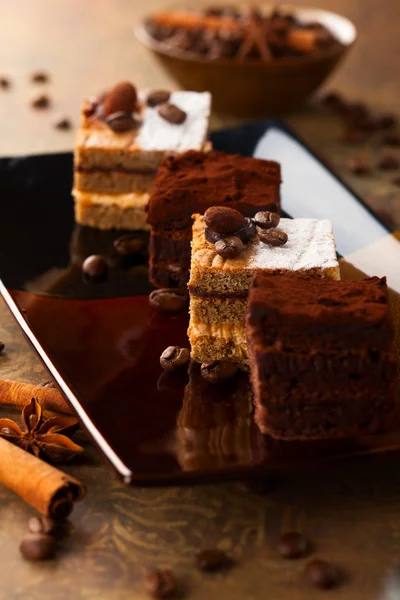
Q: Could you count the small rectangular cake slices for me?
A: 4